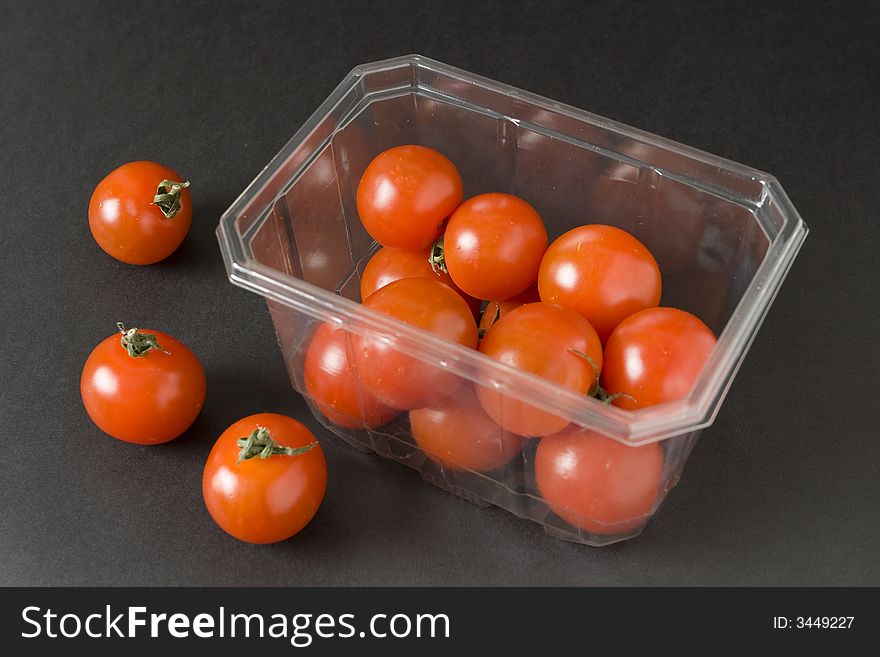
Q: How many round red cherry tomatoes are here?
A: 14